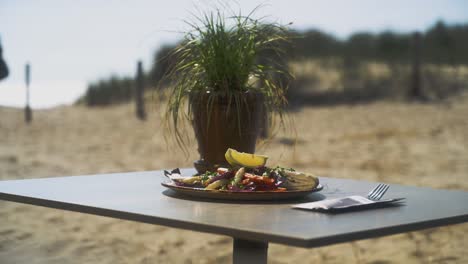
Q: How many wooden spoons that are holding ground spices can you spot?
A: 0